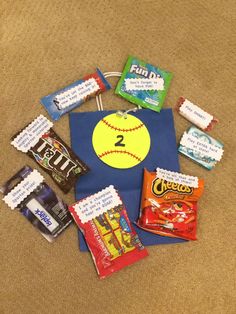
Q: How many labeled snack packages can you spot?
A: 8